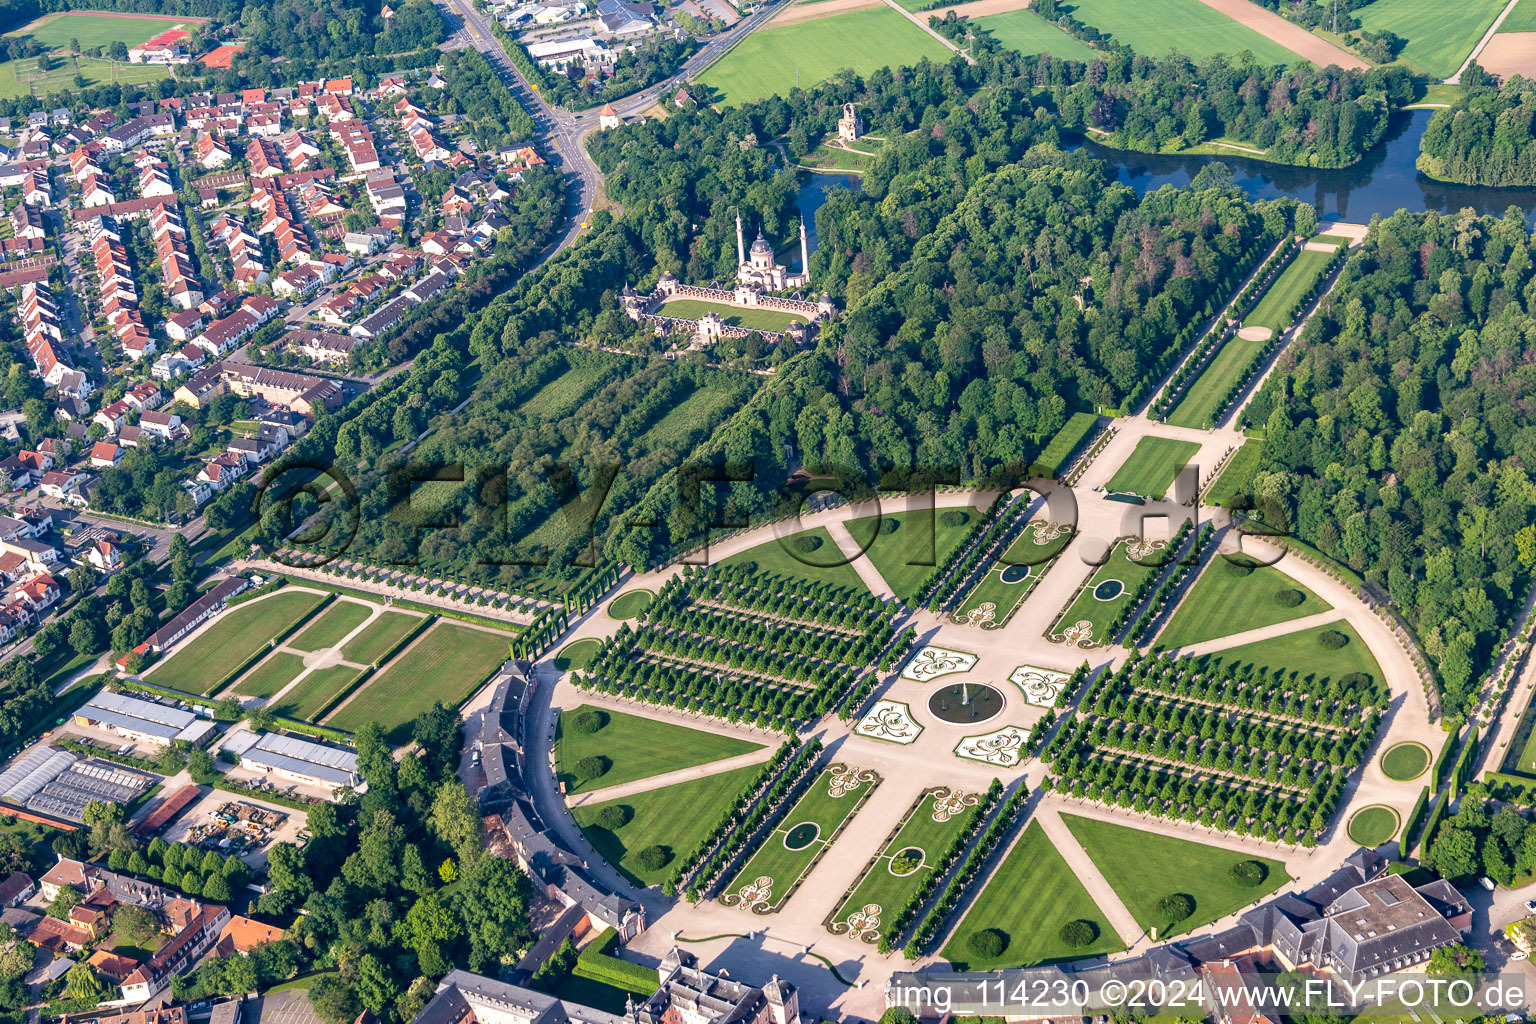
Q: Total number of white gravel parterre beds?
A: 4